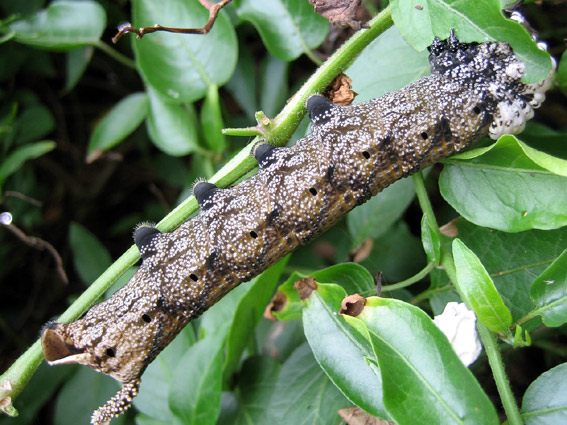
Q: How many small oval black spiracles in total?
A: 8